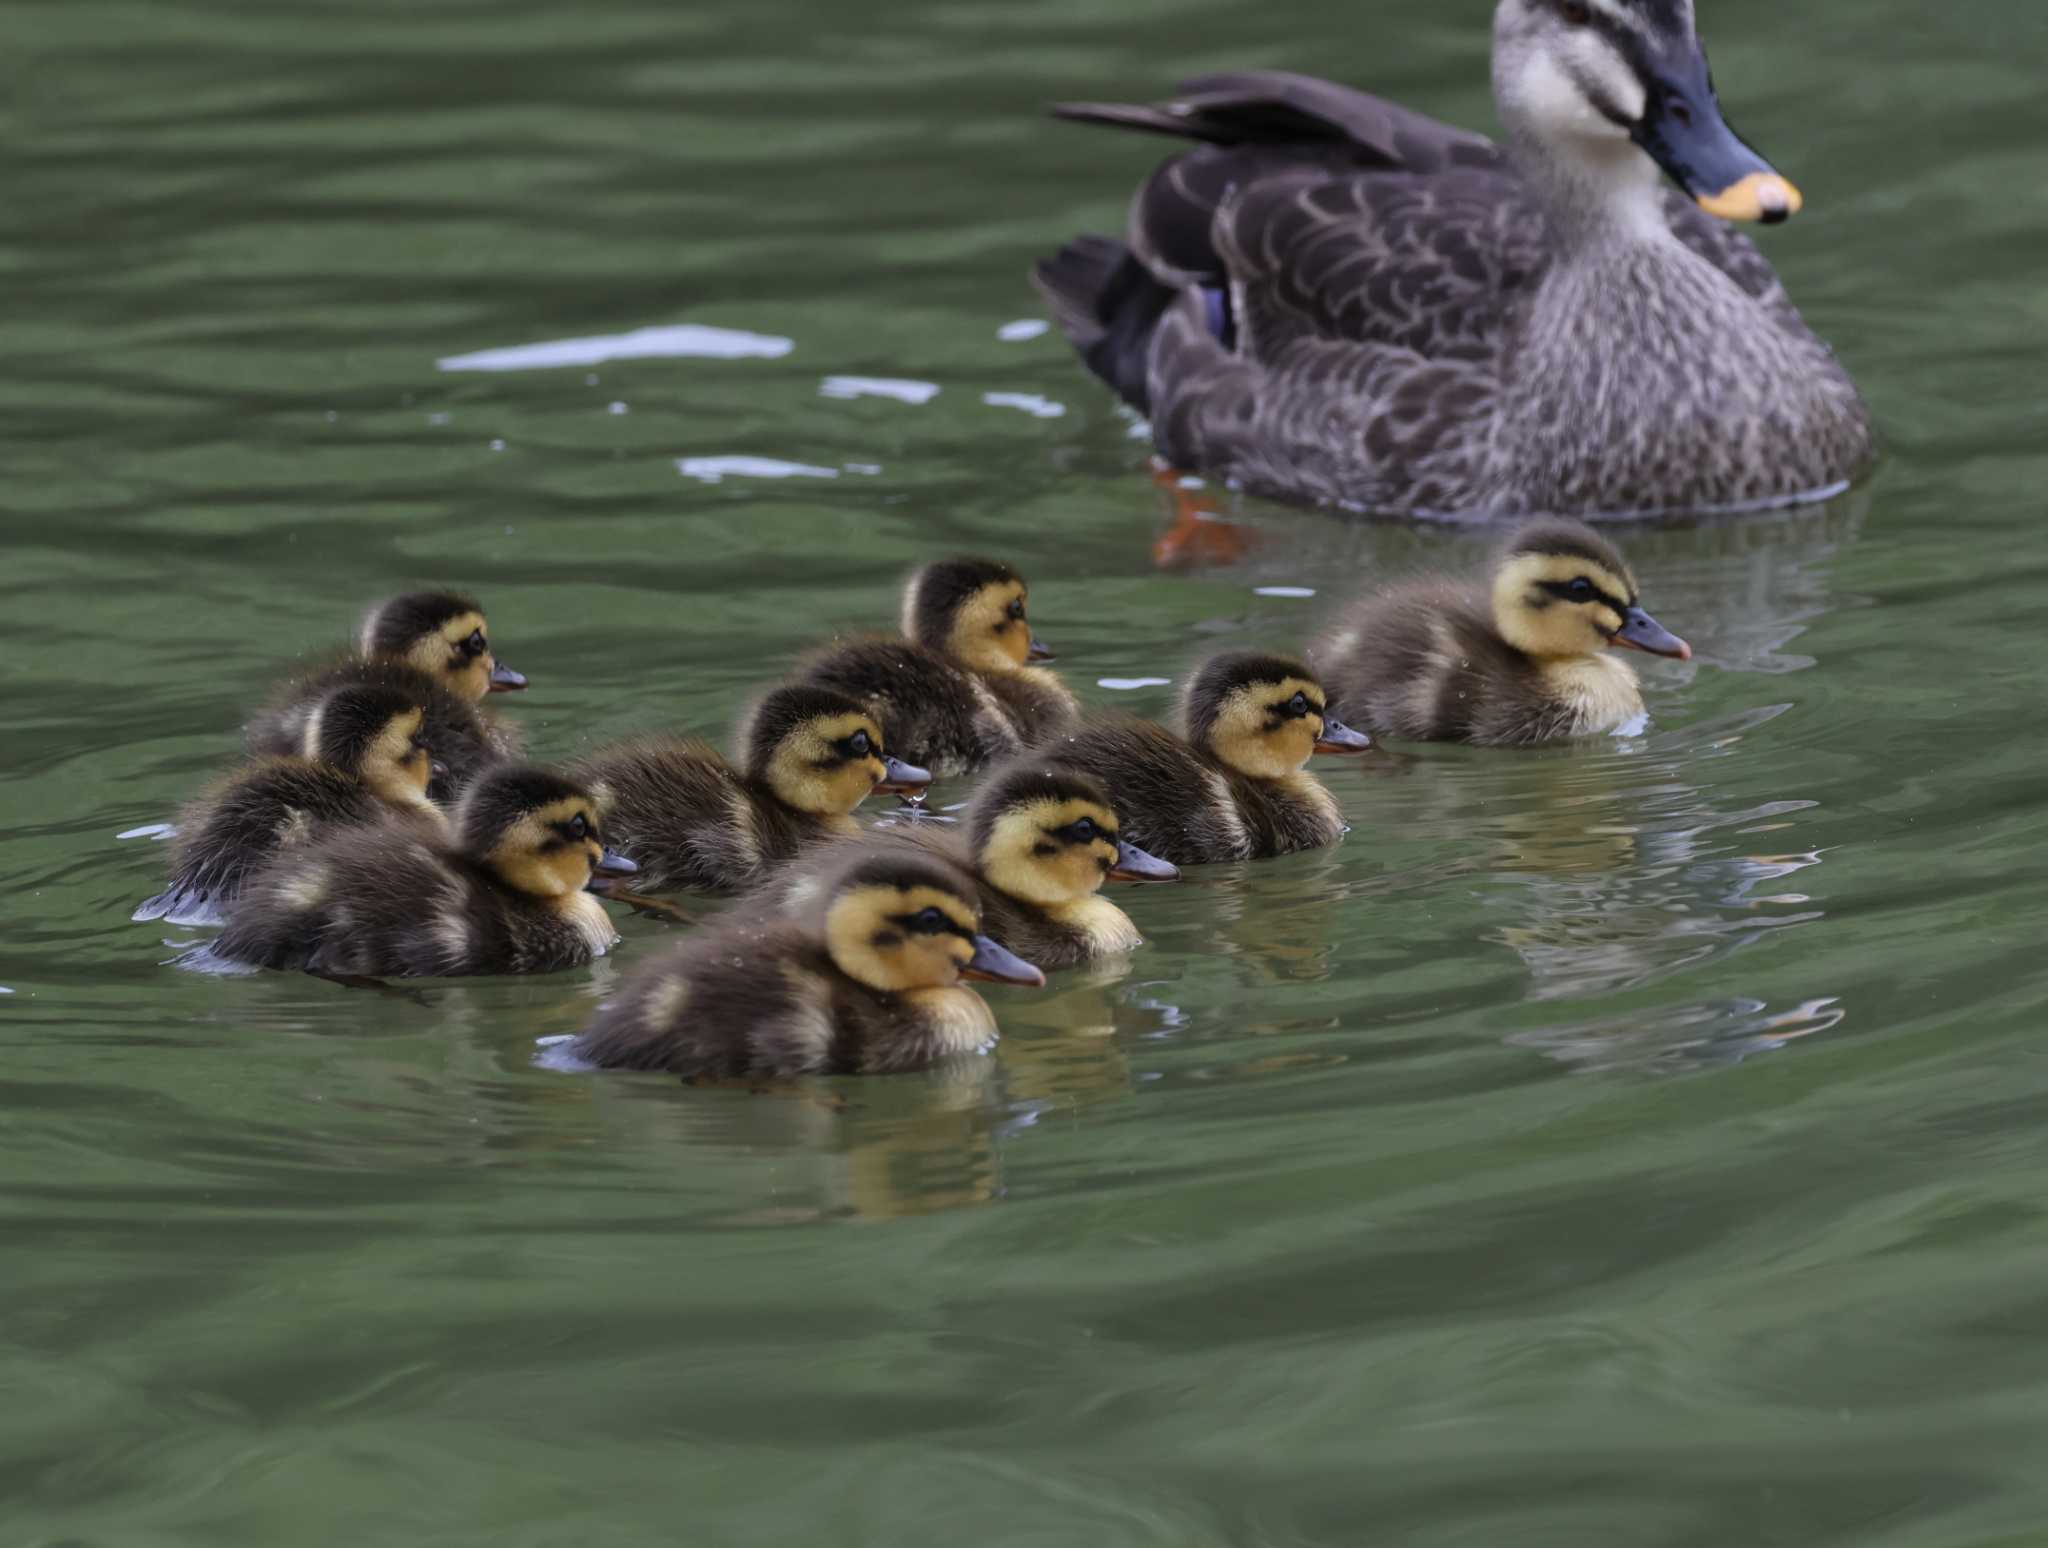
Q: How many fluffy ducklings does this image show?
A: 9